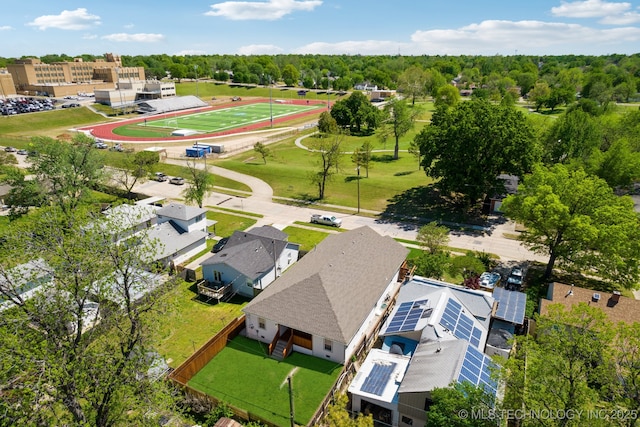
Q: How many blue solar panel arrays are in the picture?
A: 5